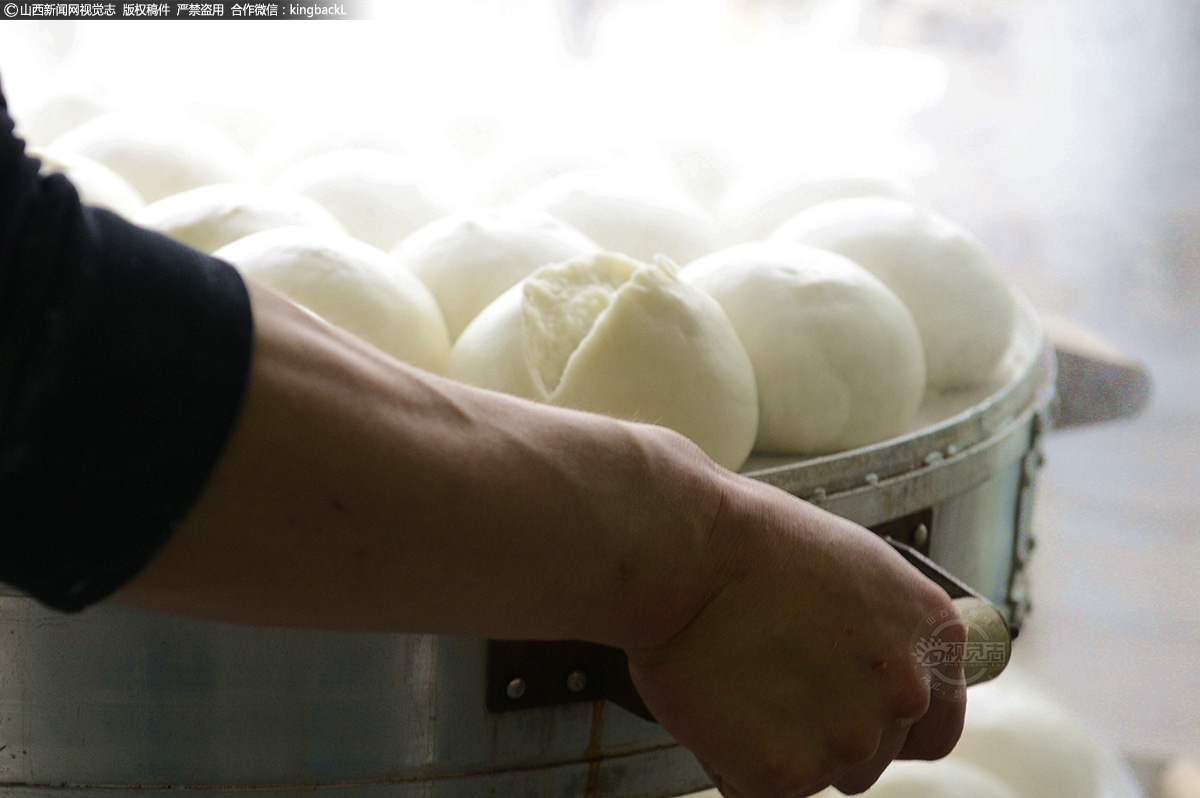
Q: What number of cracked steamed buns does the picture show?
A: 1